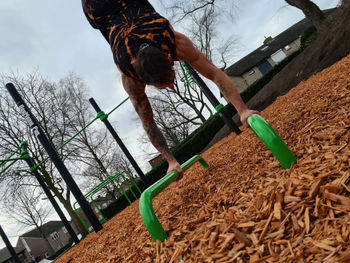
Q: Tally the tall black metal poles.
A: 5